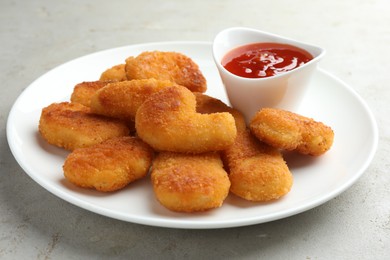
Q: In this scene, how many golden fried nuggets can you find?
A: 11